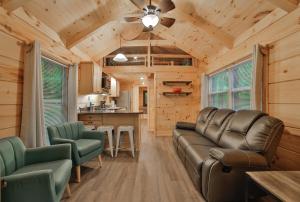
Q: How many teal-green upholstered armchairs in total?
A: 2